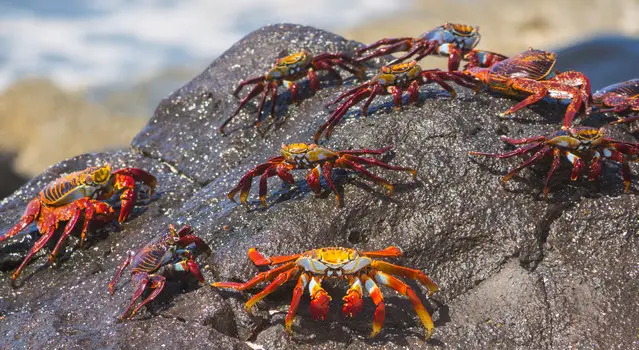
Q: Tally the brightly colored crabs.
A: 10